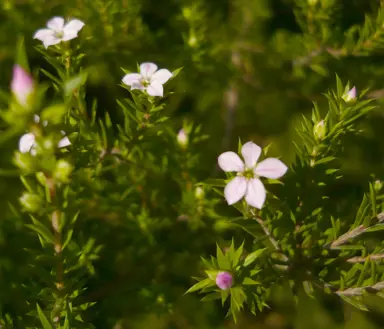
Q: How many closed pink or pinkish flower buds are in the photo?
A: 4